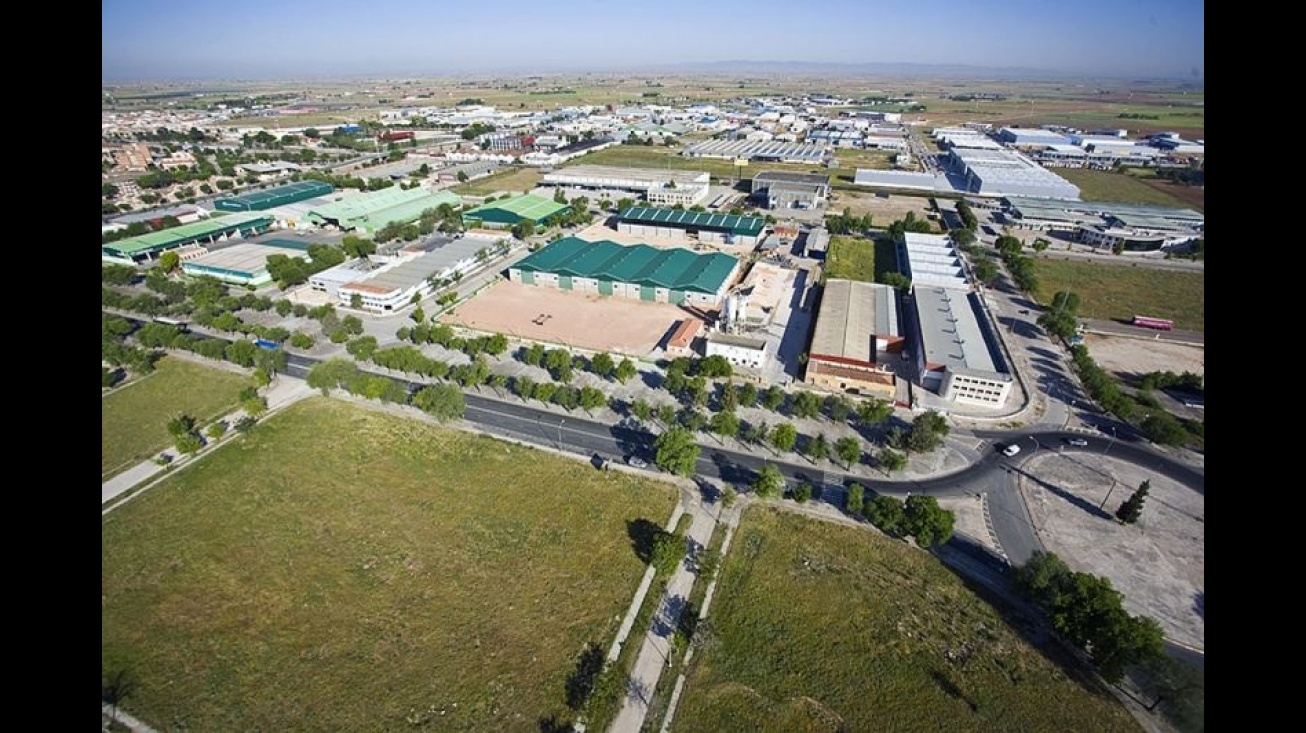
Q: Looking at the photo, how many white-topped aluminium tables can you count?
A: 0